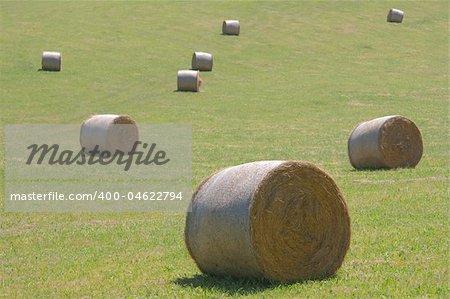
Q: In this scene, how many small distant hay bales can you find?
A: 5